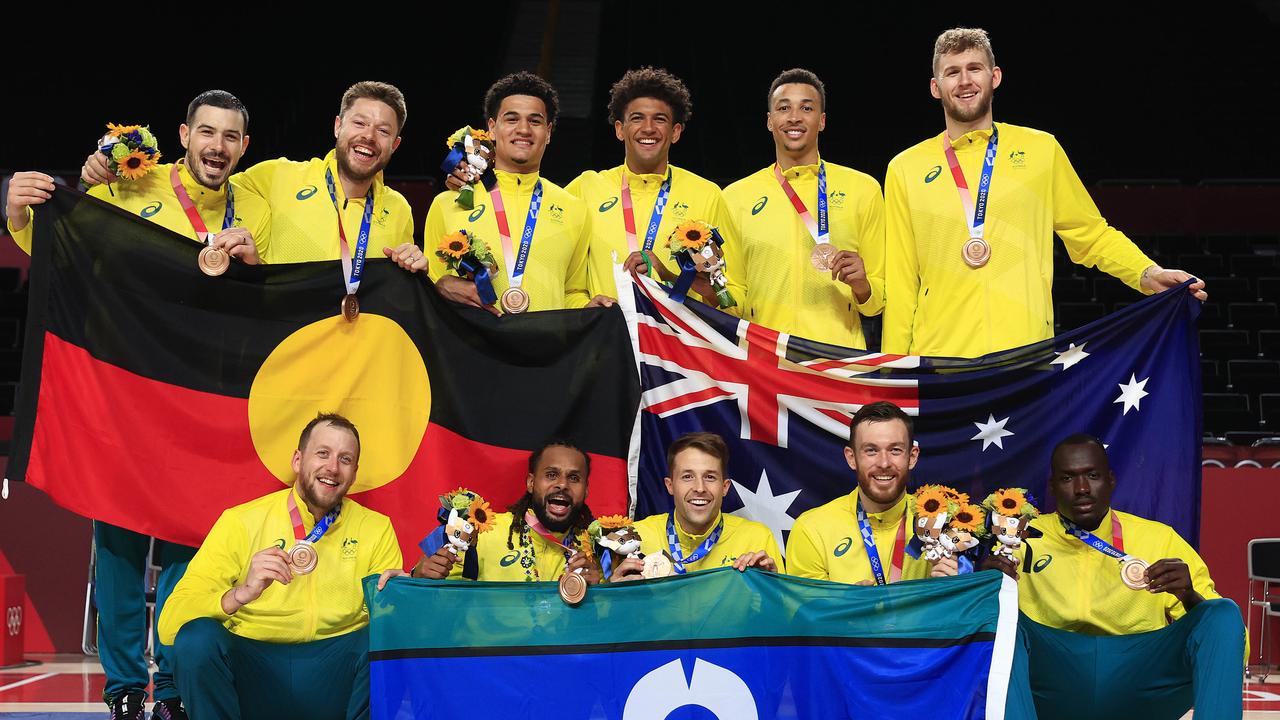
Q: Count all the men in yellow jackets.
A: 11